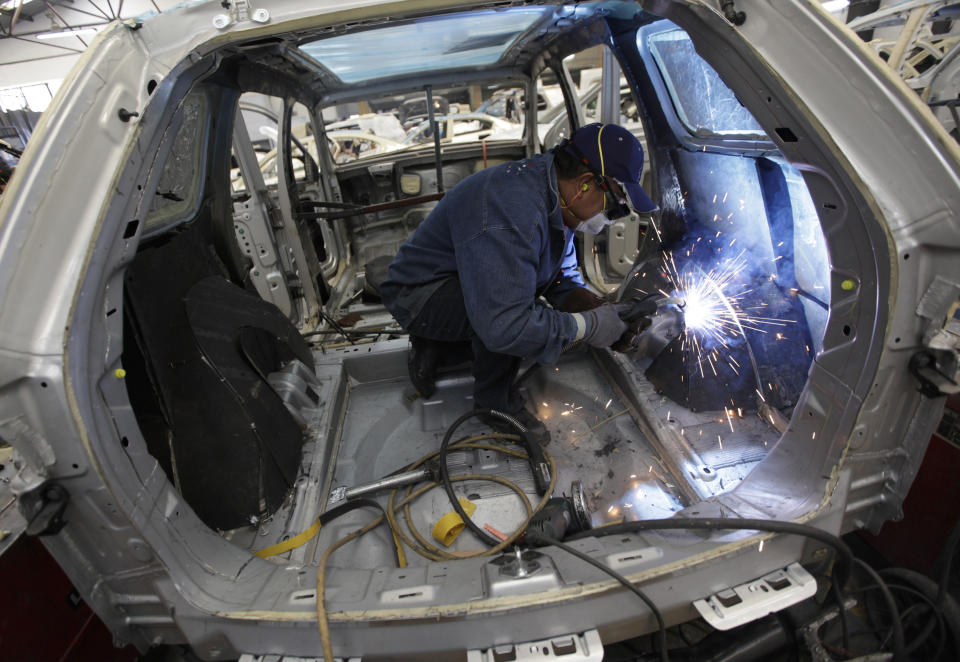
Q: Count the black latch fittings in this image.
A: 2